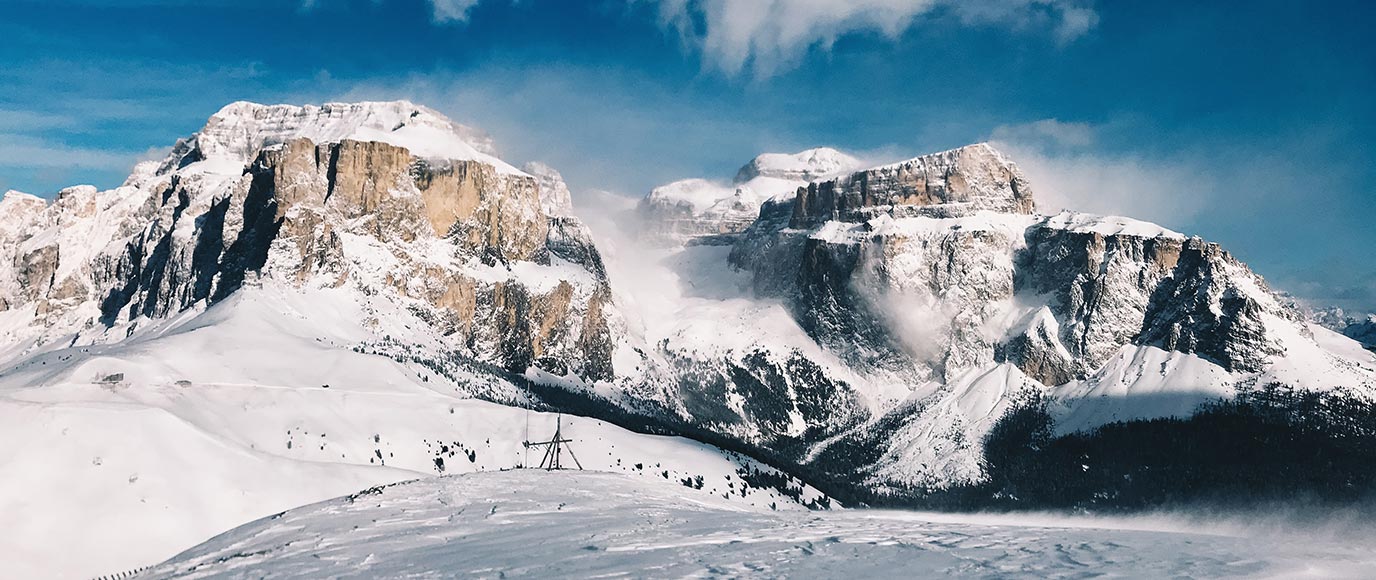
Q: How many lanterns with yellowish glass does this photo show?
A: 0